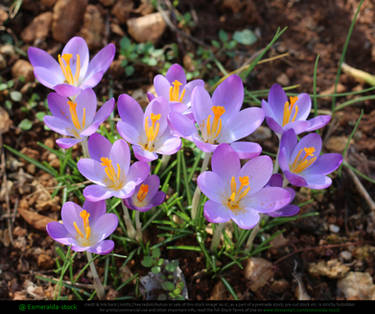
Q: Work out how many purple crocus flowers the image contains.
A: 12